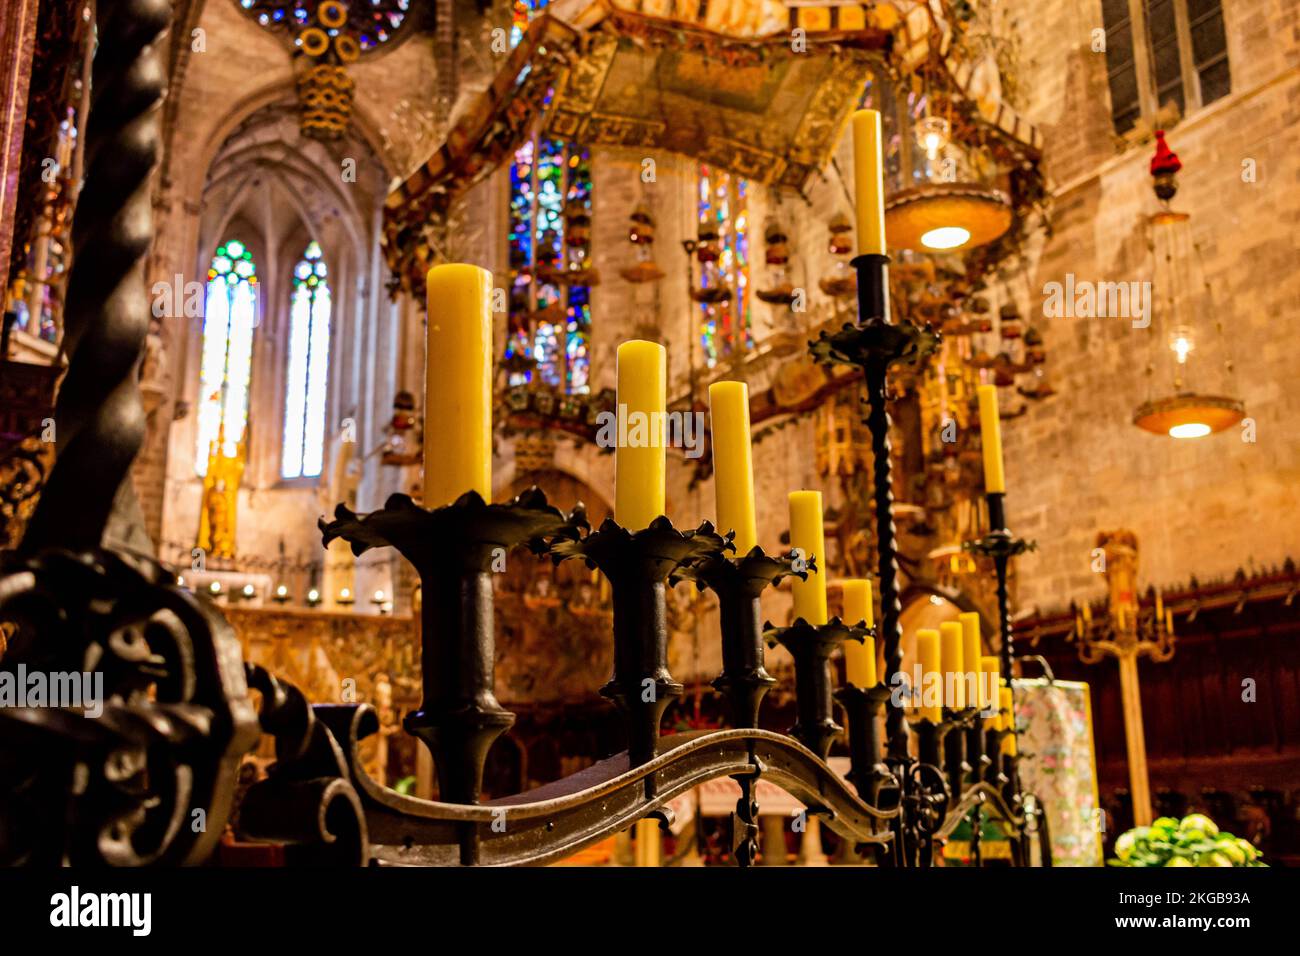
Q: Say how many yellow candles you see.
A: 12